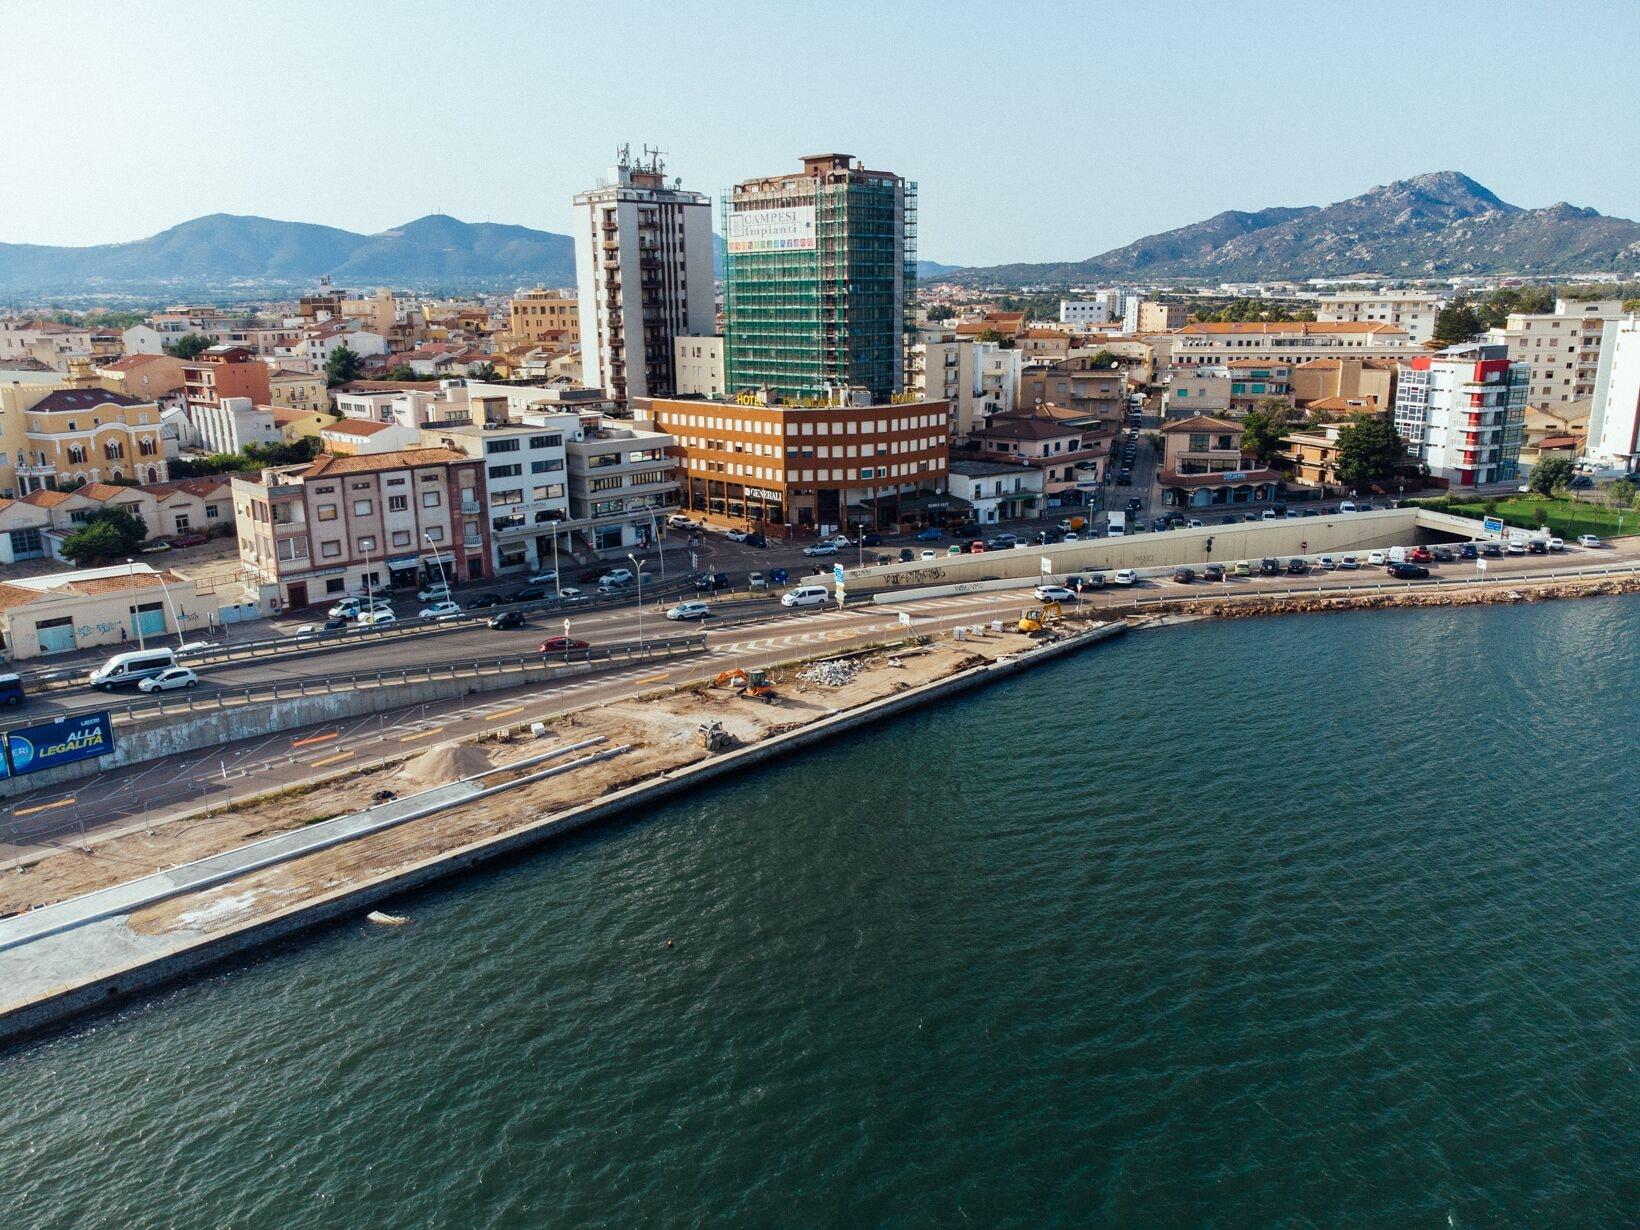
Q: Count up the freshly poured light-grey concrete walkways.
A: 1